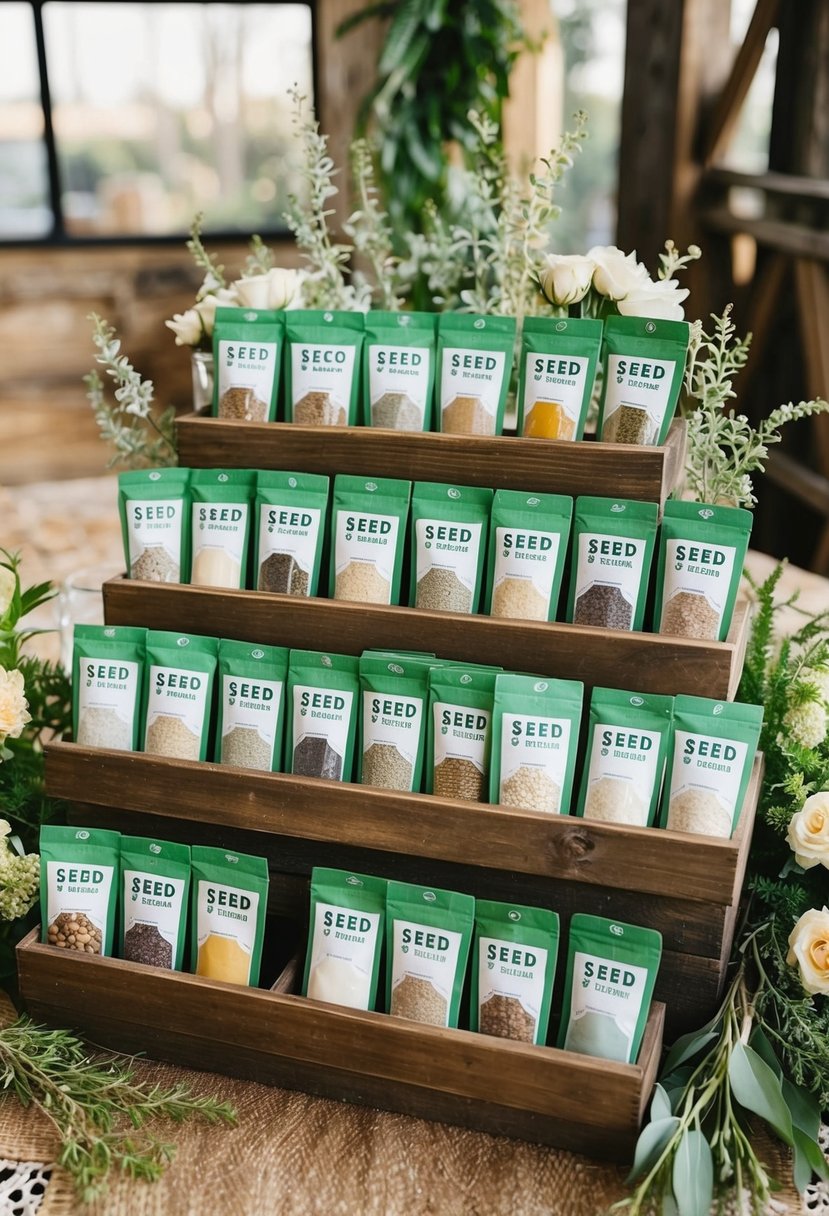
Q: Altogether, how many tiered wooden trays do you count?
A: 4